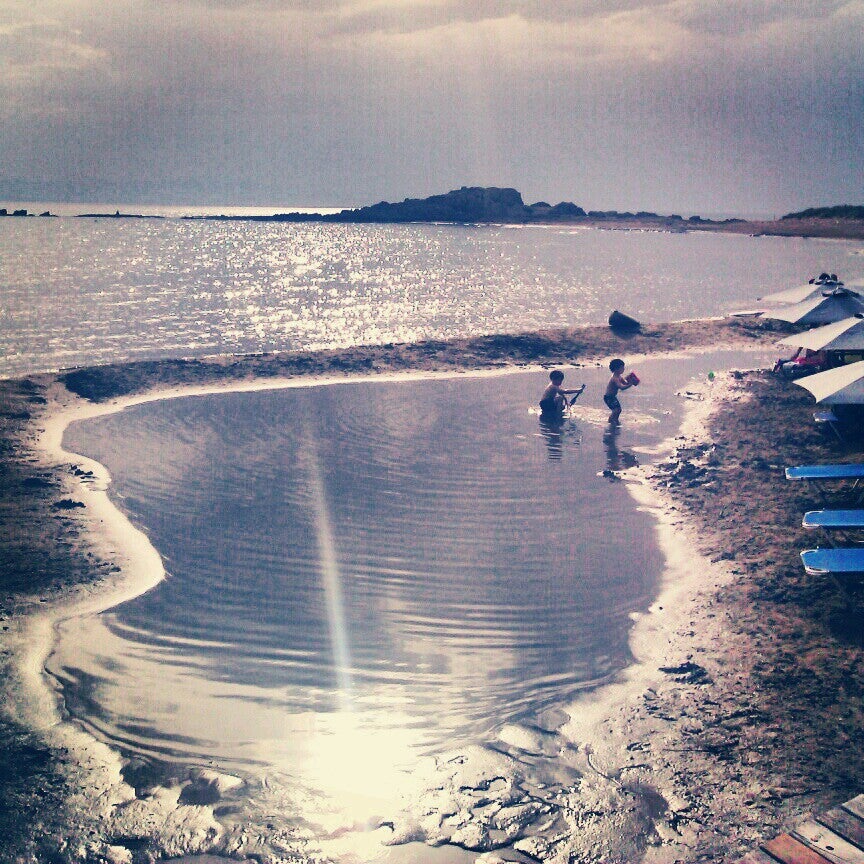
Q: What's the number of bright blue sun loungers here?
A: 3